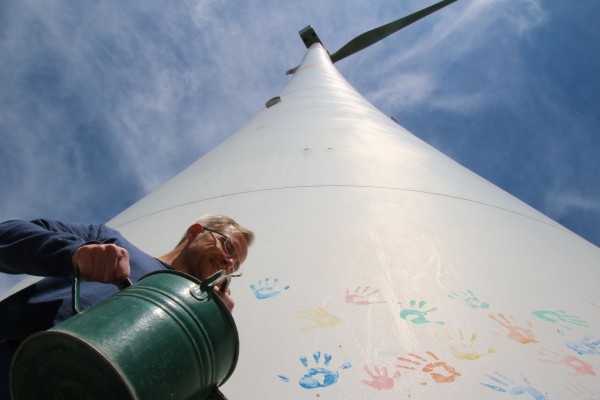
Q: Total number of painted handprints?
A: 14